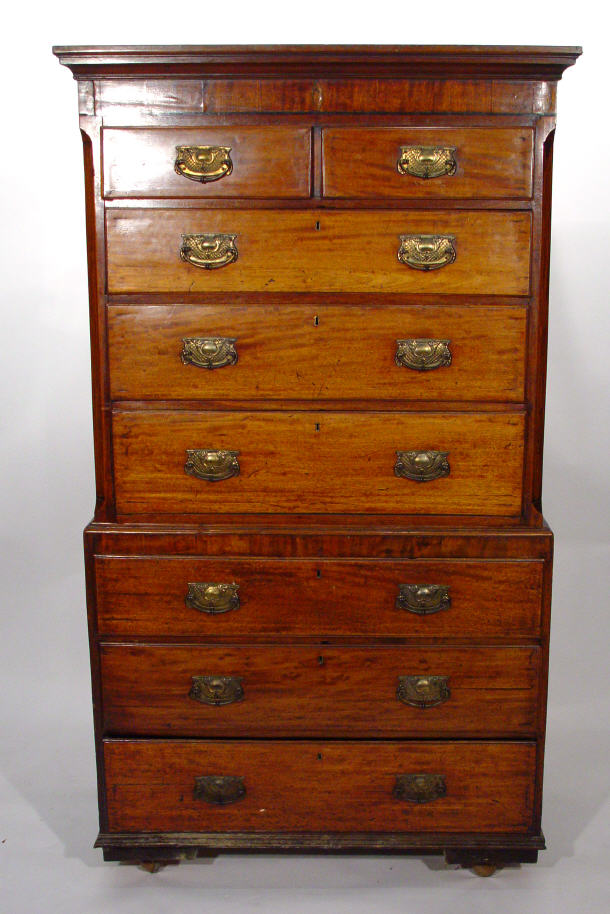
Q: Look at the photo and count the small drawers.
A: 2